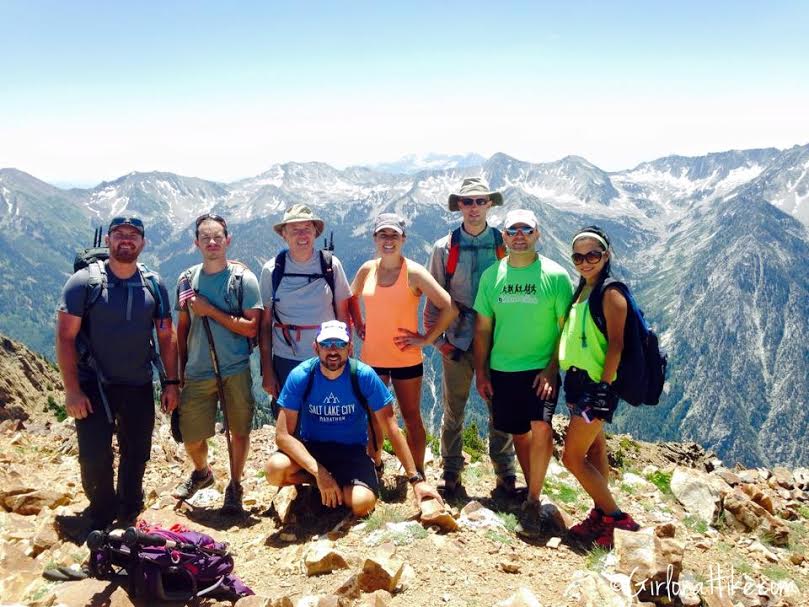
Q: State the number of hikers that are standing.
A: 7